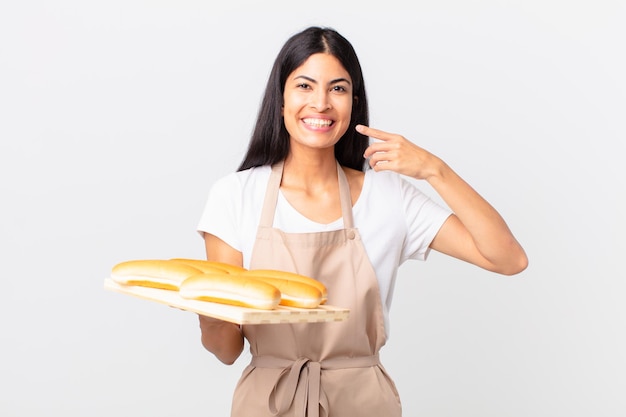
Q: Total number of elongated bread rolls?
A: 6